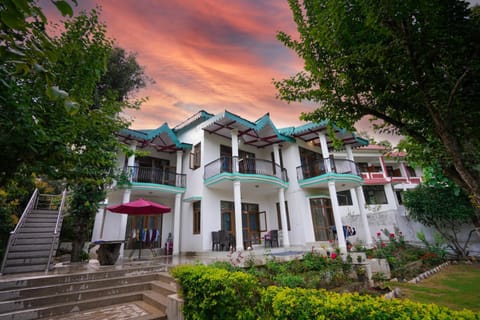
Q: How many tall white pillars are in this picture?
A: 6